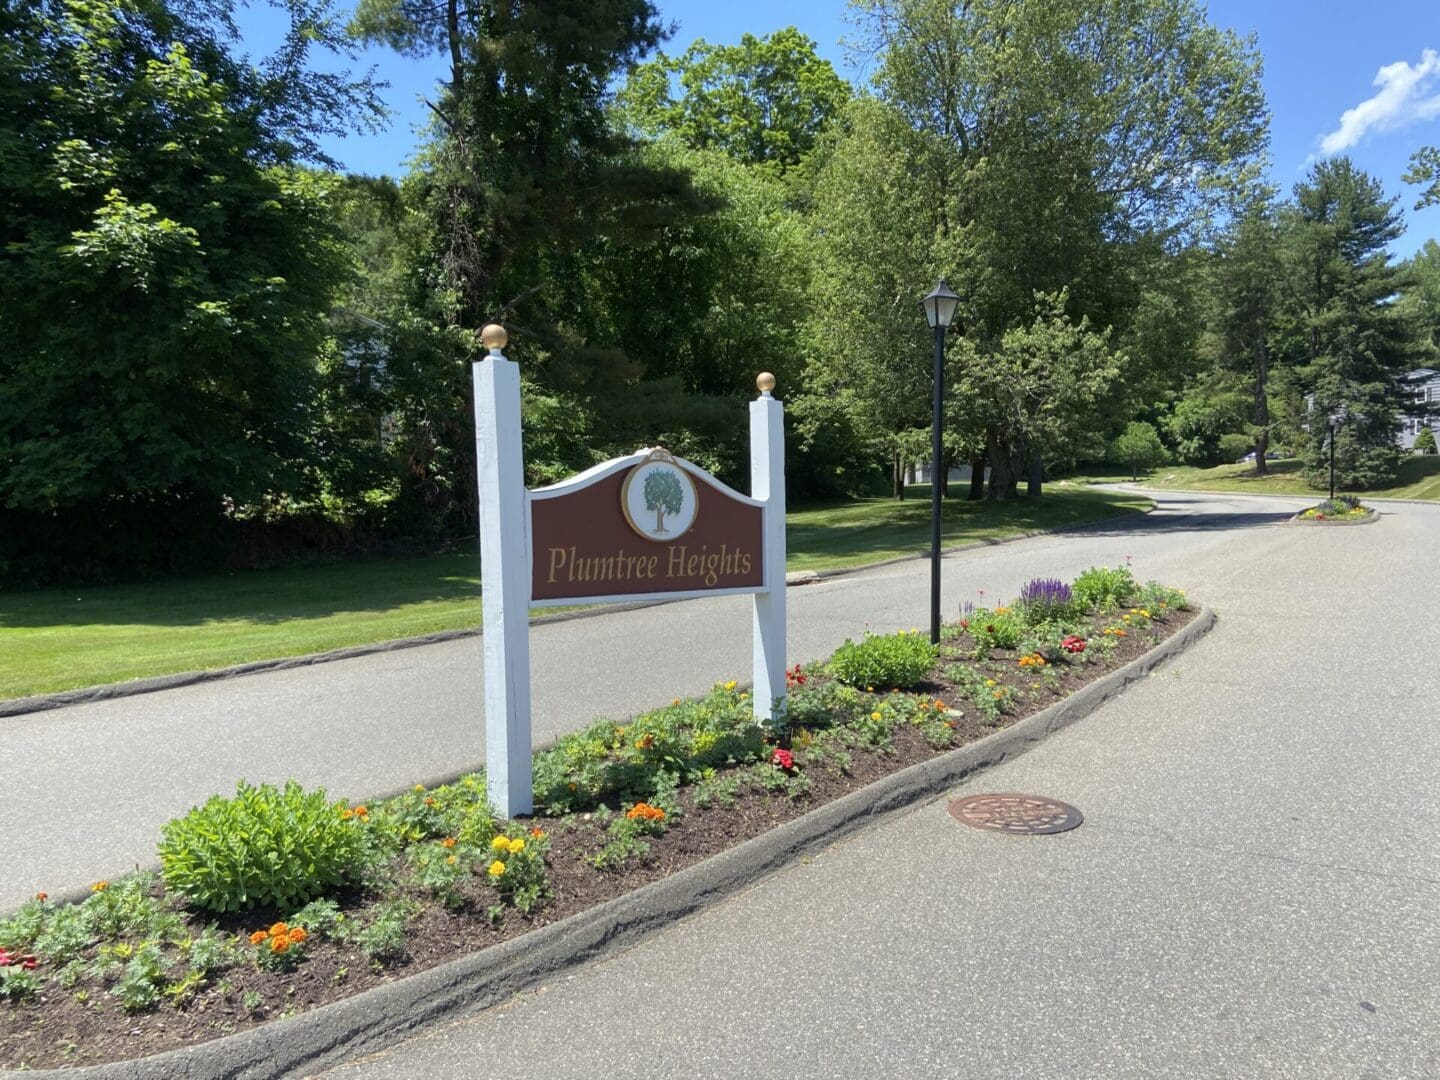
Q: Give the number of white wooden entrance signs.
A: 1